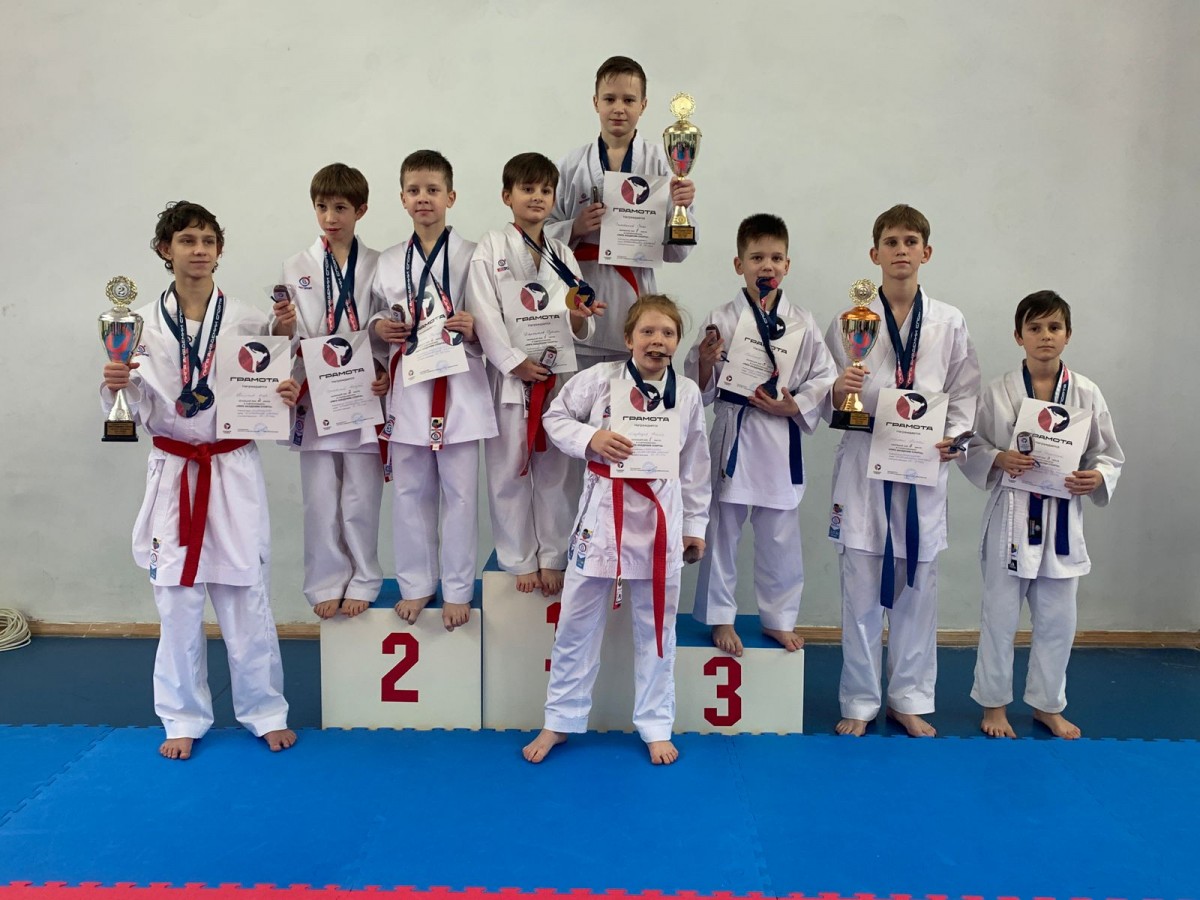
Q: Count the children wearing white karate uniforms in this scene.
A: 9